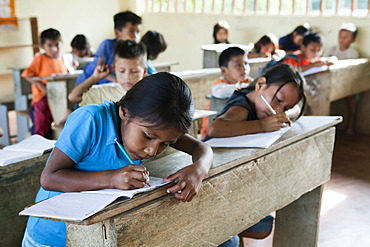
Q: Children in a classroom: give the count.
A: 13